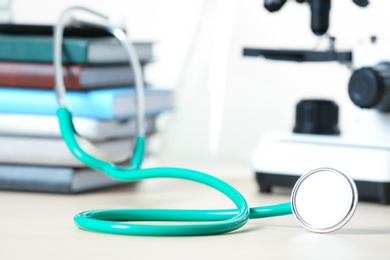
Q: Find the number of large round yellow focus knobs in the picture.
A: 0